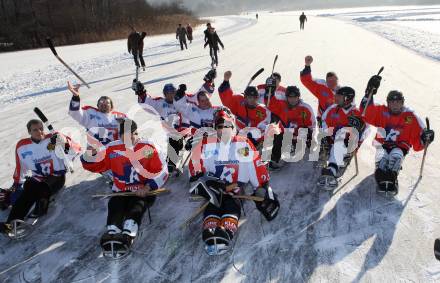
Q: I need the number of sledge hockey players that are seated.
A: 12